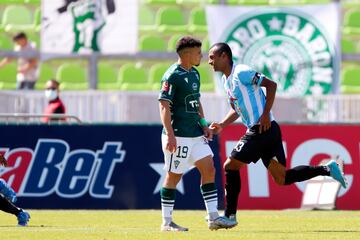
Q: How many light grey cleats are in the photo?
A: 2